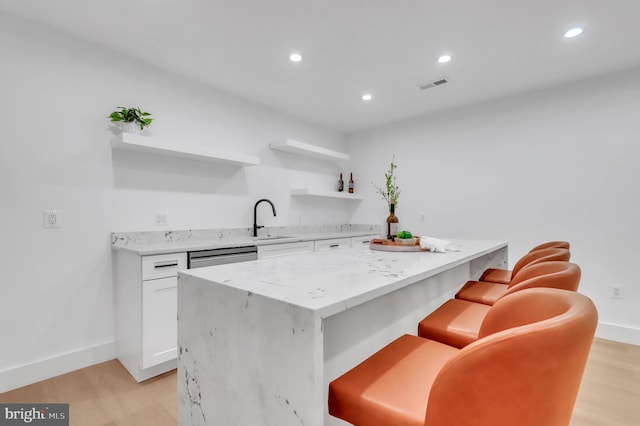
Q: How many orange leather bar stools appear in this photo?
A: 4